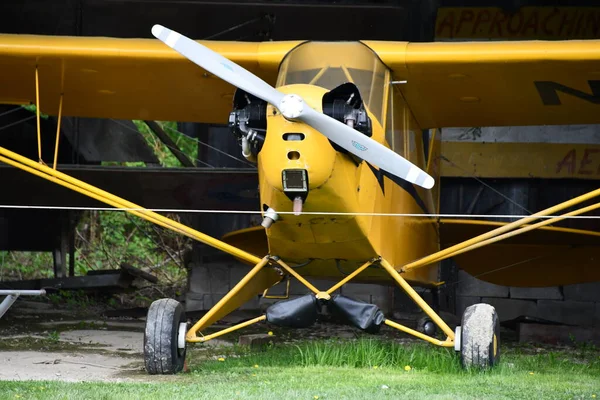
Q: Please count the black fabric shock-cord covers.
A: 2